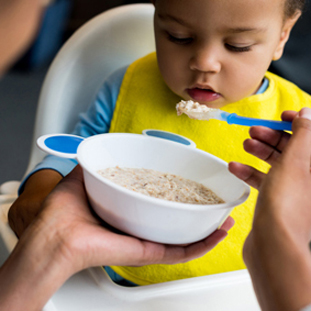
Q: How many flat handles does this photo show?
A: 2